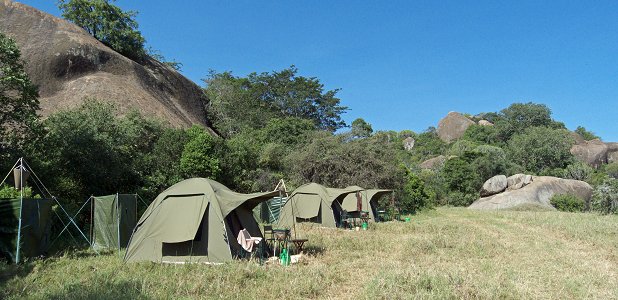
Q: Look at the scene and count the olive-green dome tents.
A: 3